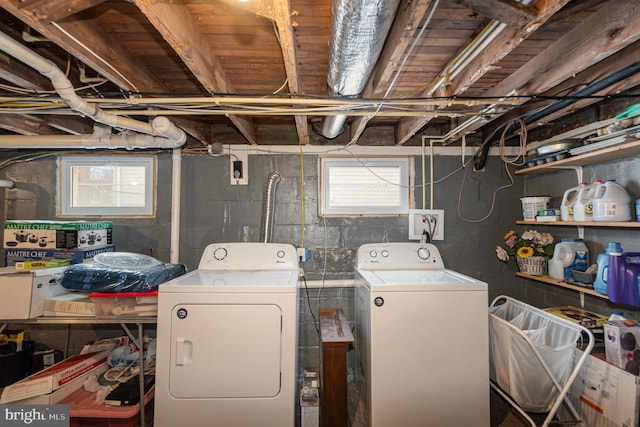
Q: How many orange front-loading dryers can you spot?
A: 0